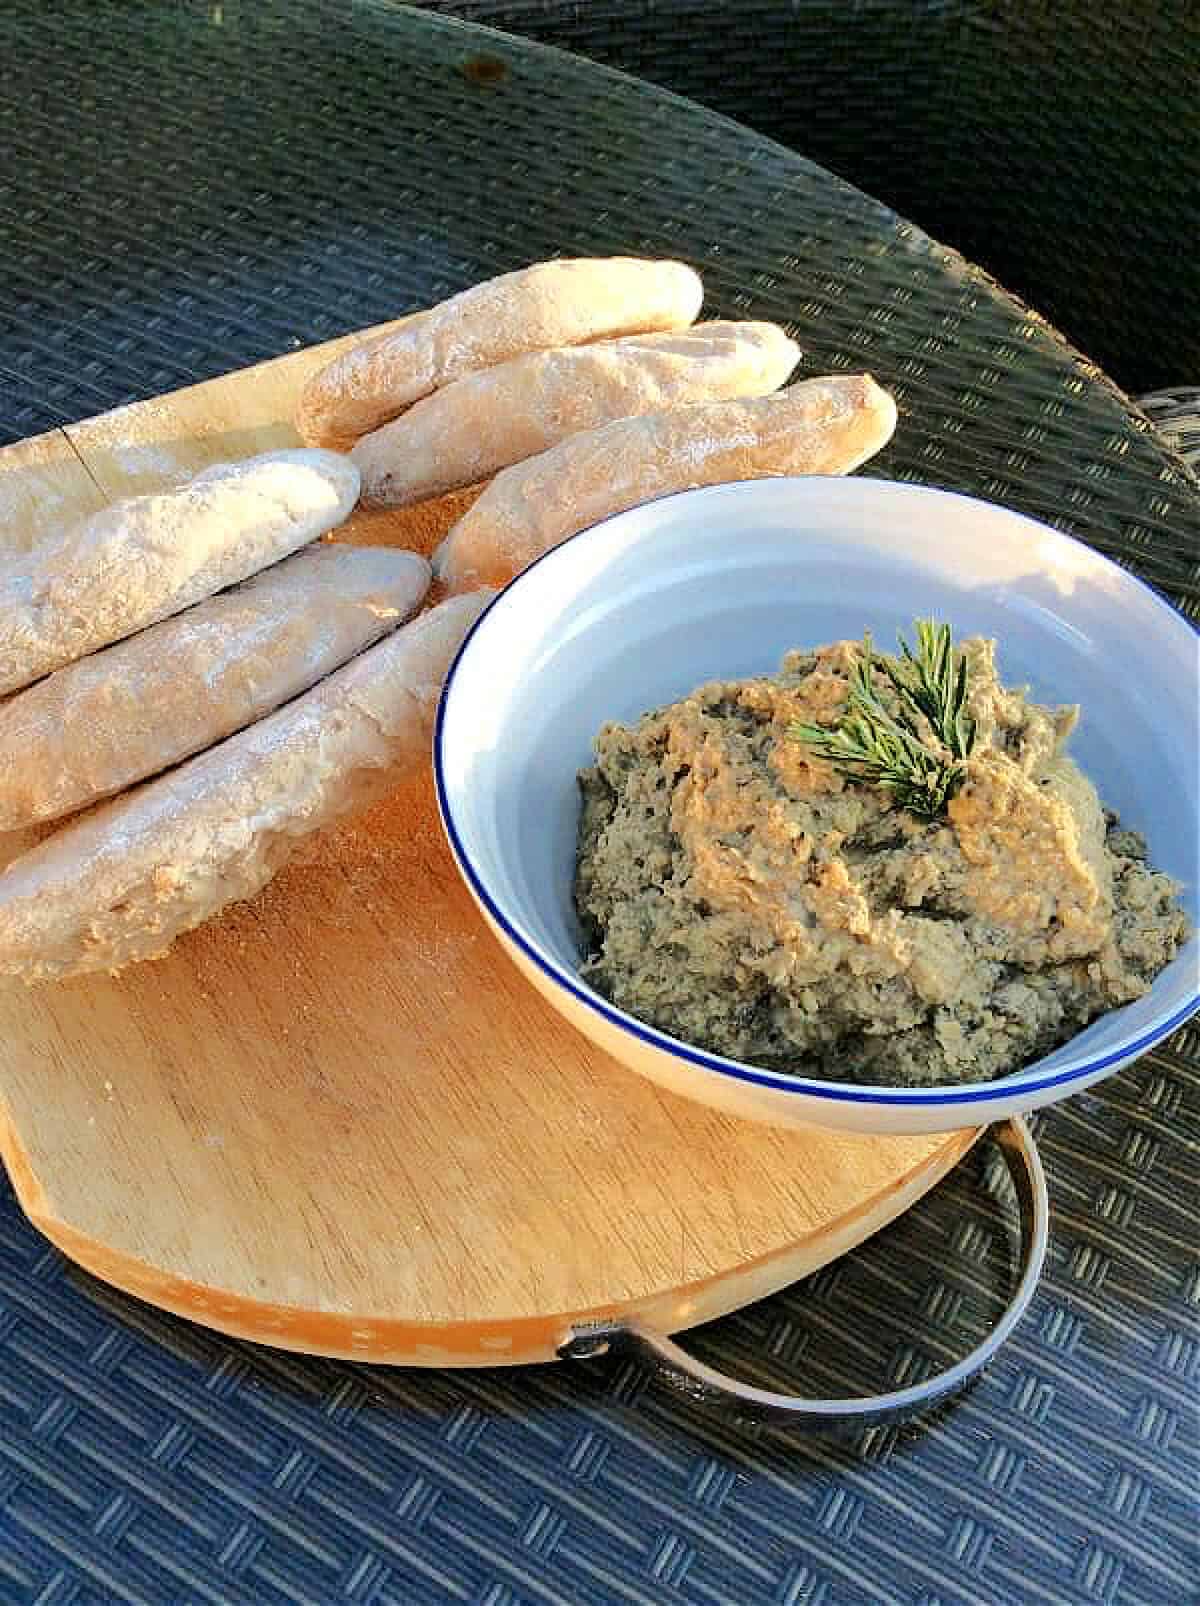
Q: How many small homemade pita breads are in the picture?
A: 6